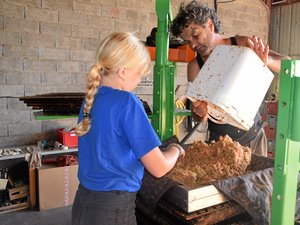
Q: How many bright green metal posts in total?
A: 2